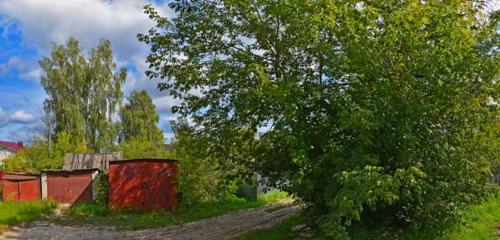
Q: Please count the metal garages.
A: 3